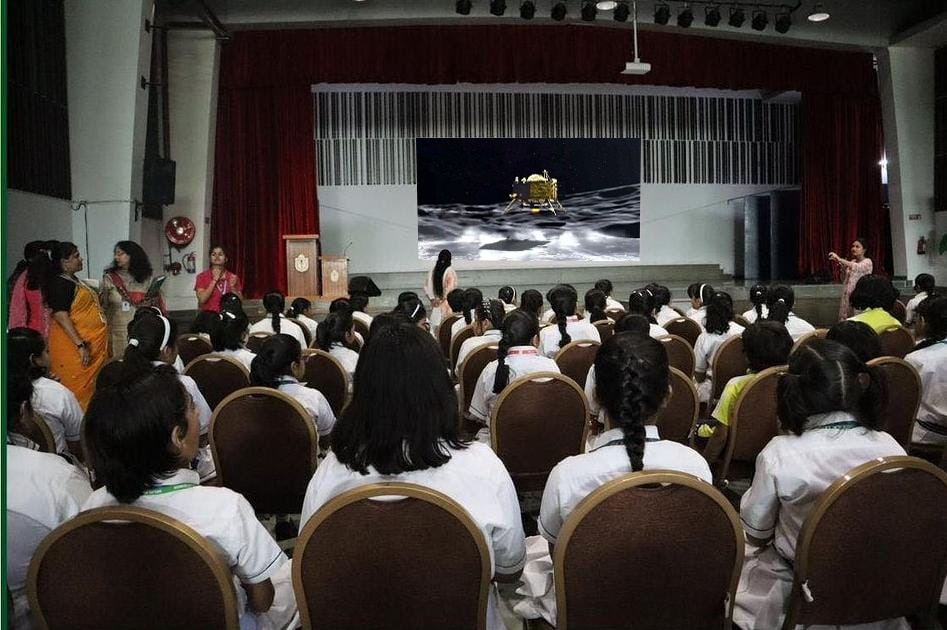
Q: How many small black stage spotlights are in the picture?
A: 12